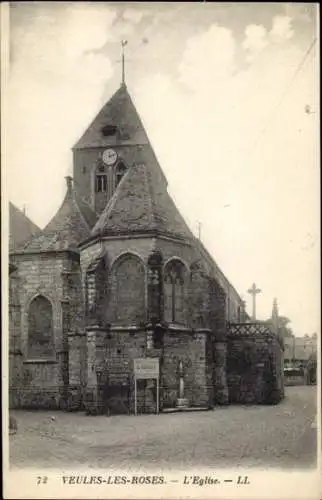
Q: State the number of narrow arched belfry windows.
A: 2